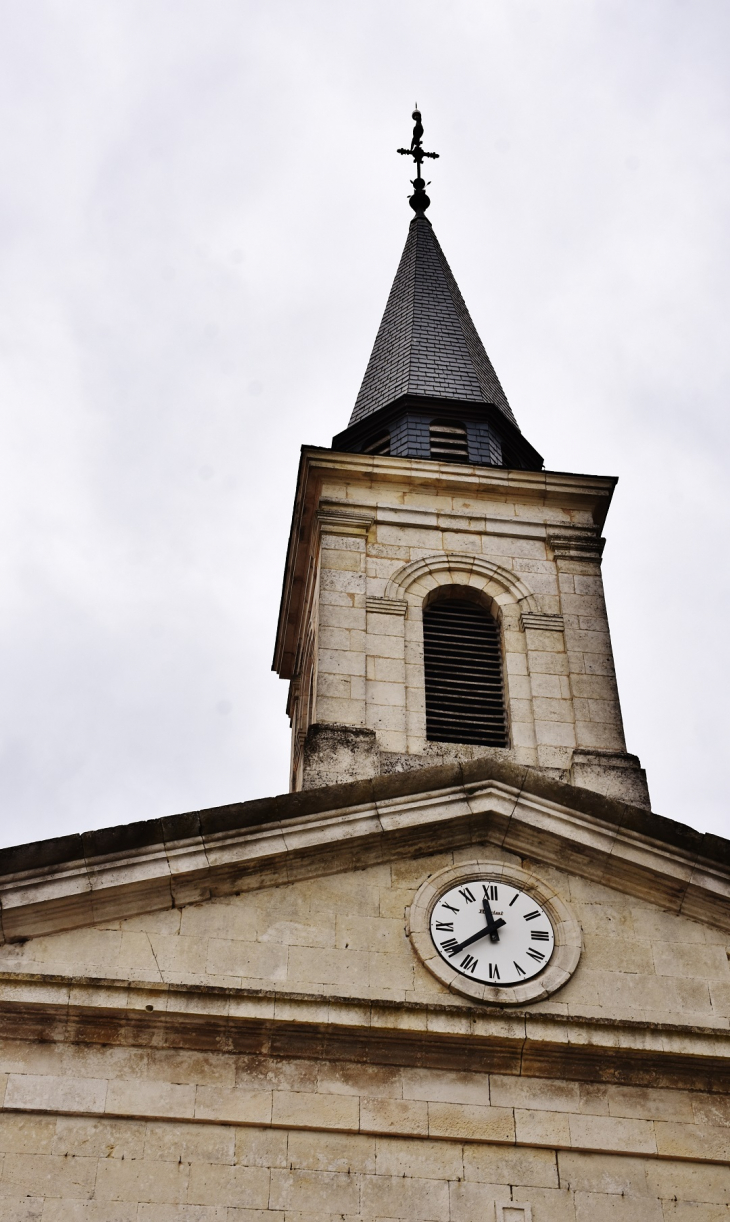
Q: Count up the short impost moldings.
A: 2